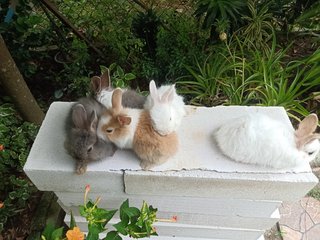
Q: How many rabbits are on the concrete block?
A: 5